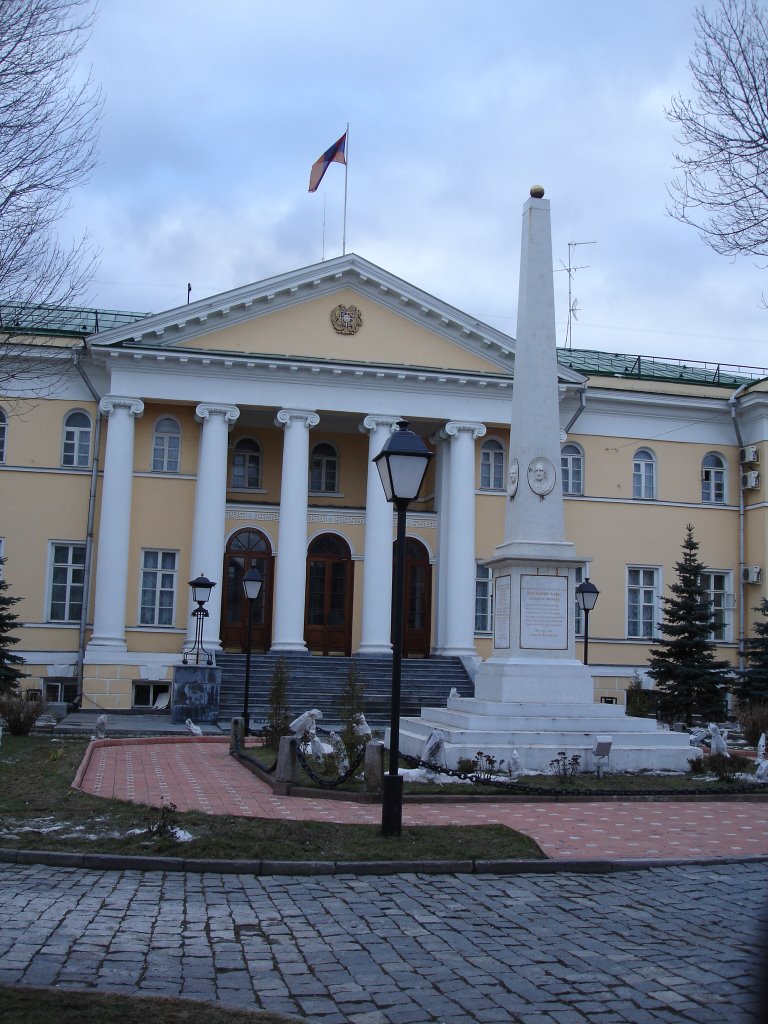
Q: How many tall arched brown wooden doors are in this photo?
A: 3